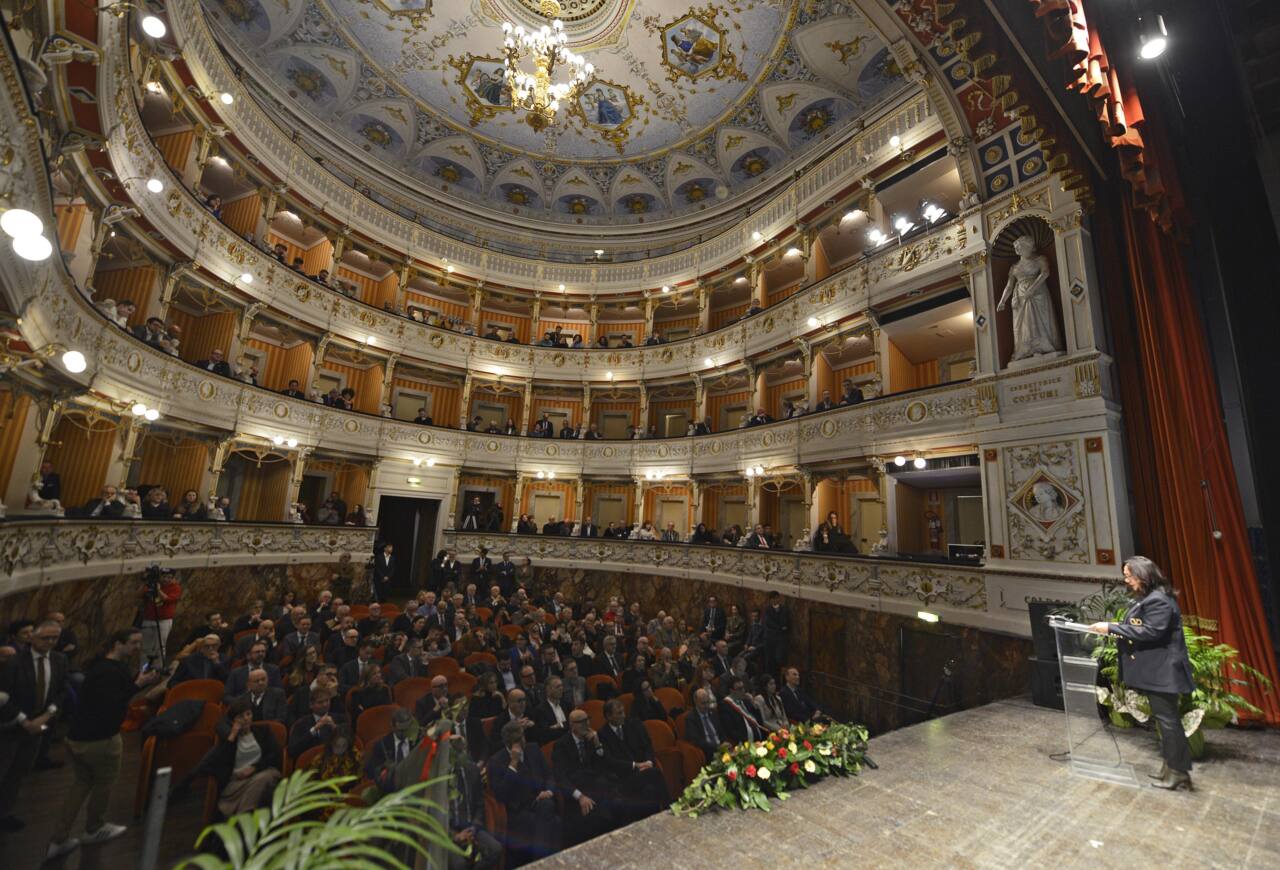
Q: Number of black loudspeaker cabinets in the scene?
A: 2